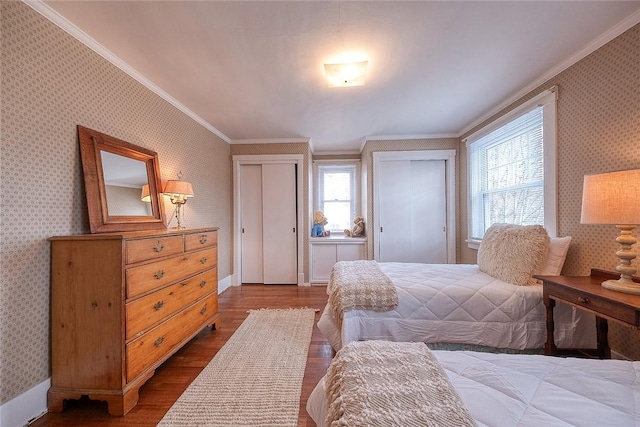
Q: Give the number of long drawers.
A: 3